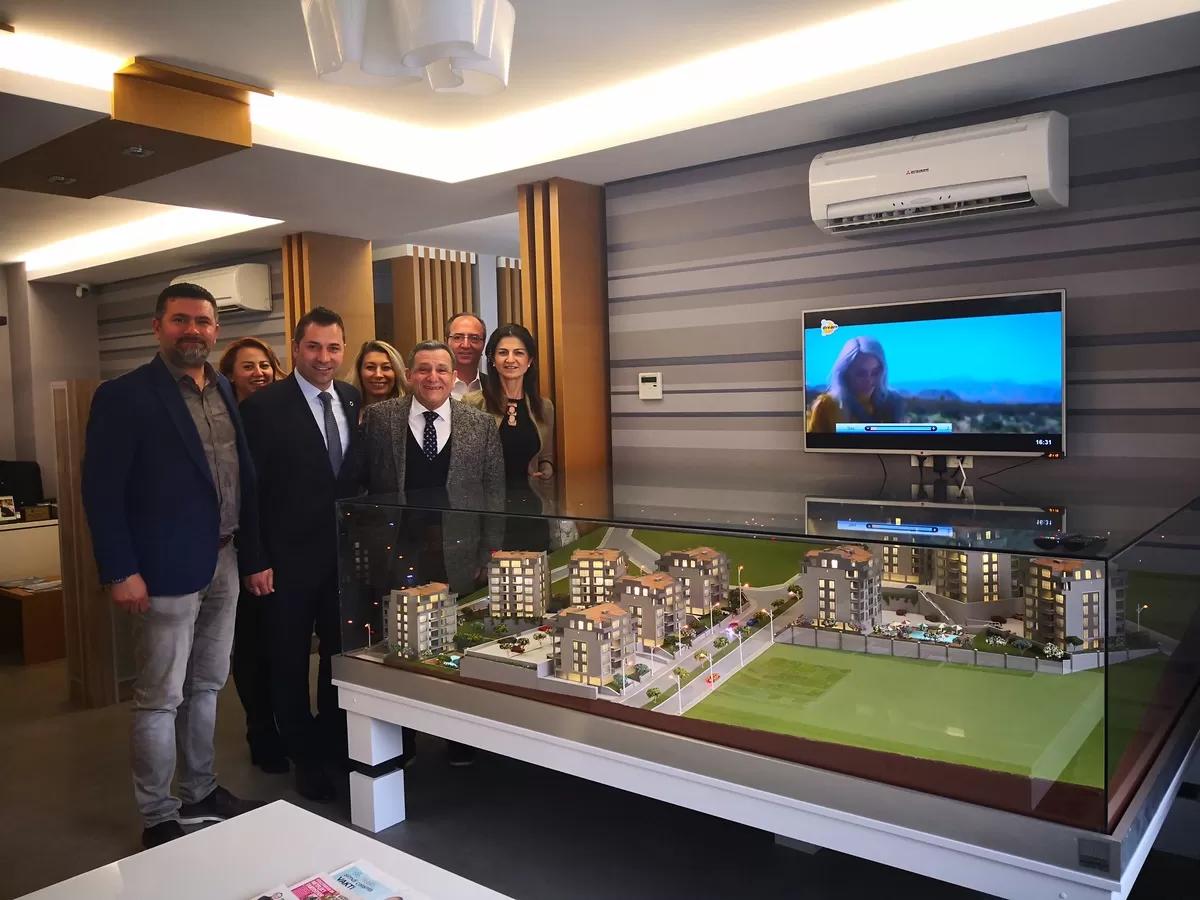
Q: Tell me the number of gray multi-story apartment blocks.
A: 10